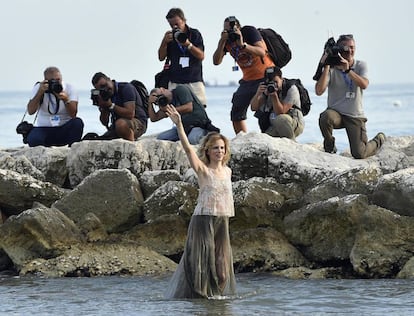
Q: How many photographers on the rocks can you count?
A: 7